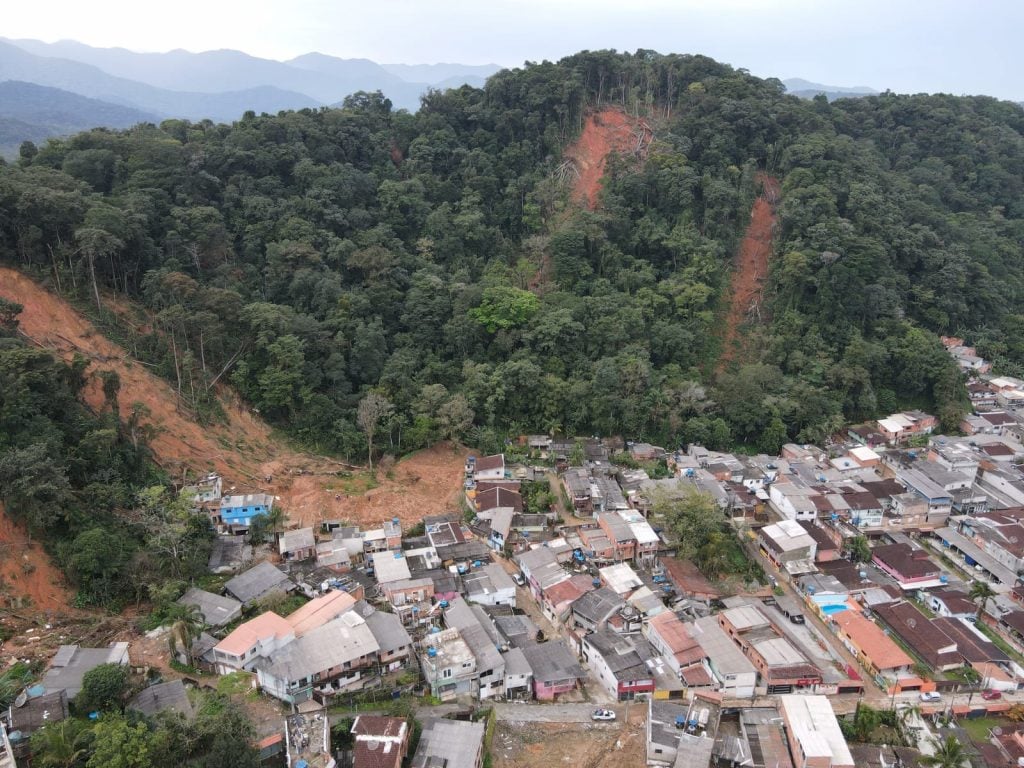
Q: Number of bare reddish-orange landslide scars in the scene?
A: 4